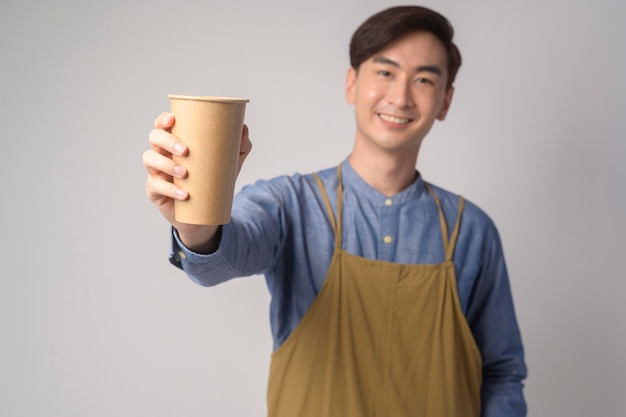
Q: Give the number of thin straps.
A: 4